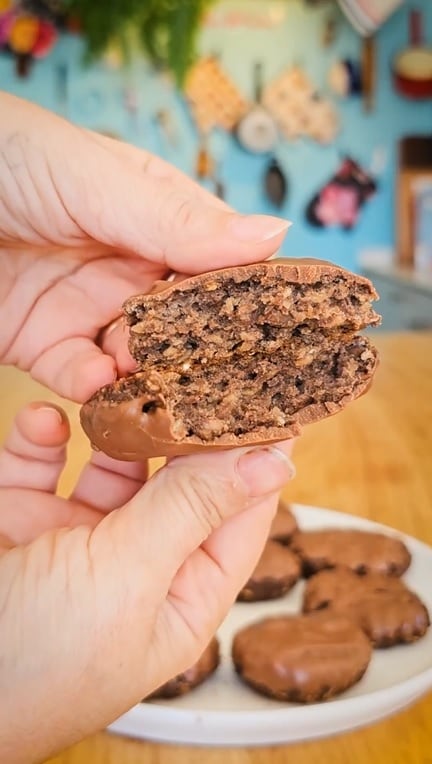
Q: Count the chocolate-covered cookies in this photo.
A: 7